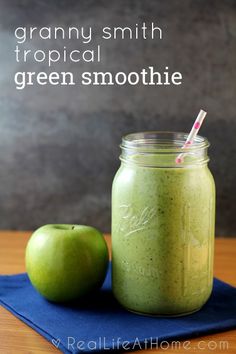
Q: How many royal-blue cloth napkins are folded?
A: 1